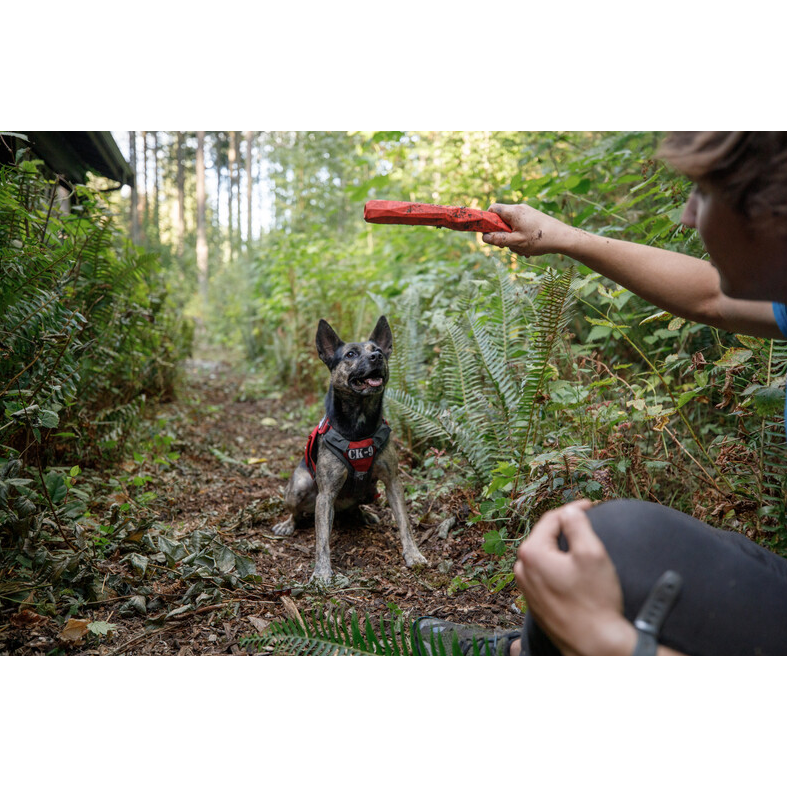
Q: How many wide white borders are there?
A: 2